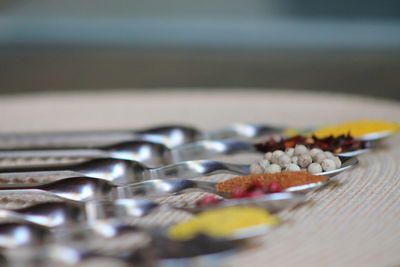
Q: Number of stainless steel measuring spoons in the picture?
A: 7